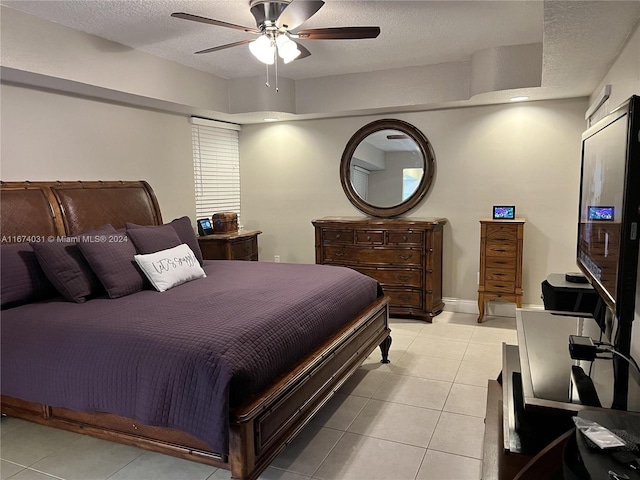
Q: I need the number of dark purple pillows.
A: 5